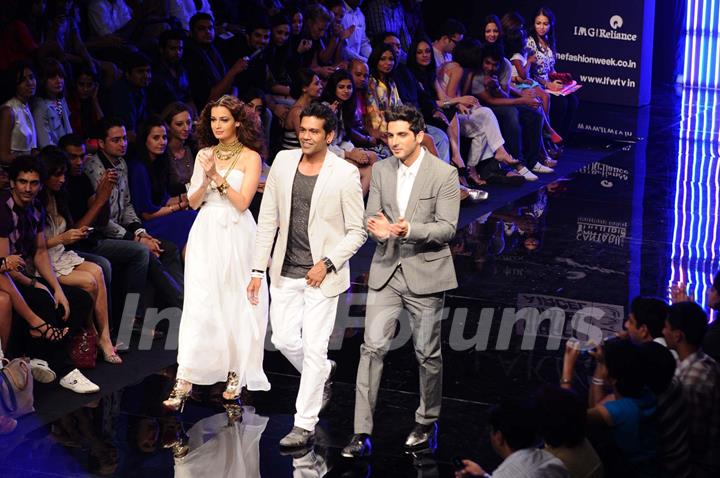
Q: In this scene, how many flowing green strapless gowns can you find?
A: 0